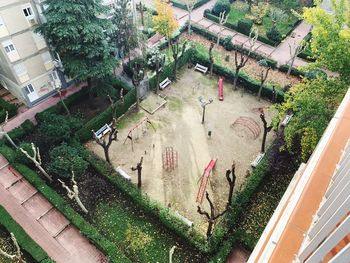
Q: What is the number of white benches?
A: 7